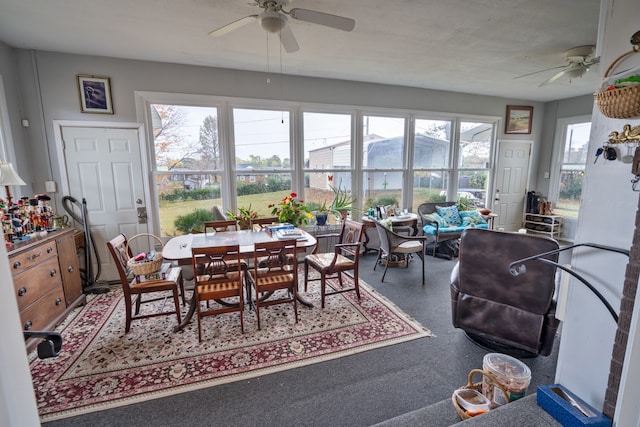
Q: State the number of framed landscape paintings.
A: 1